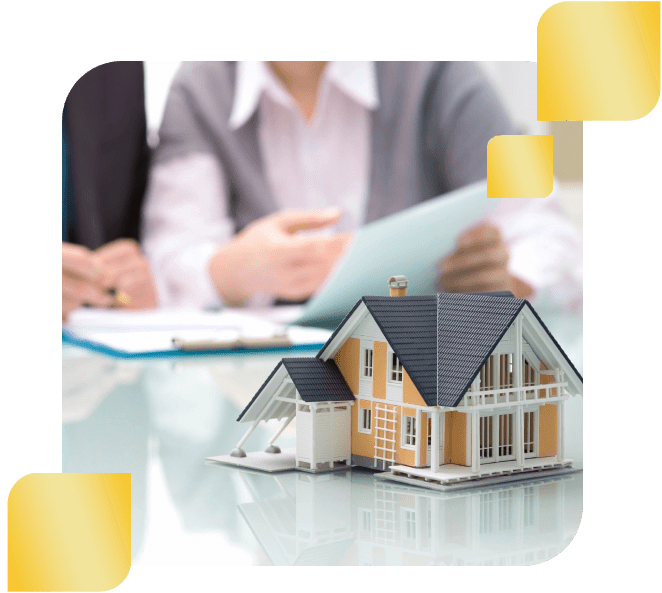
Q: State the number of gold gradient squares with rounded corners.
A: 3